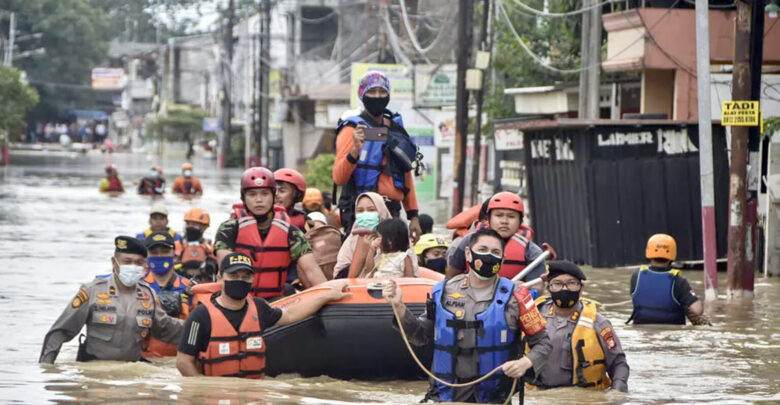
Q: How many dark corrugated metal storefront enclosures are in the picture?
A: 1